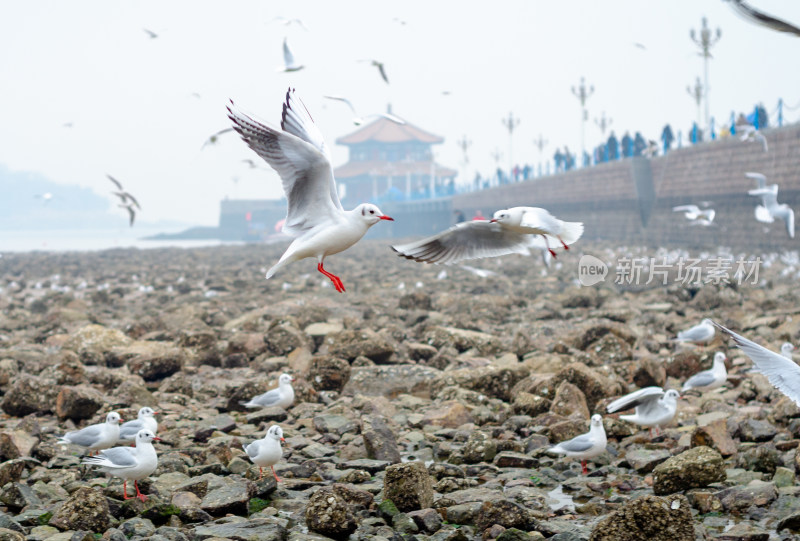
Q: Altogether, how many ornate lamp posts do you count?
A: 8